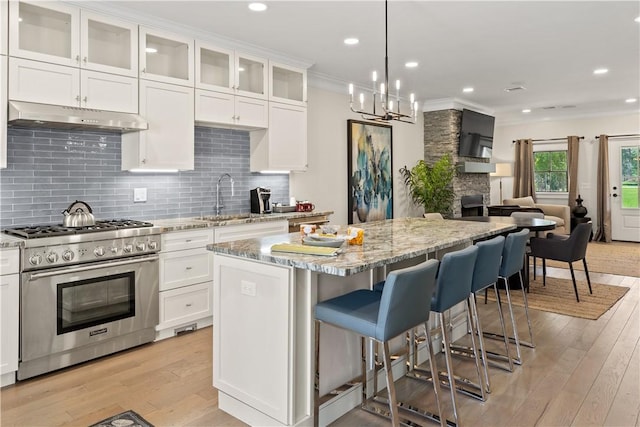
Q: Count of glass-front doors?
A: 6